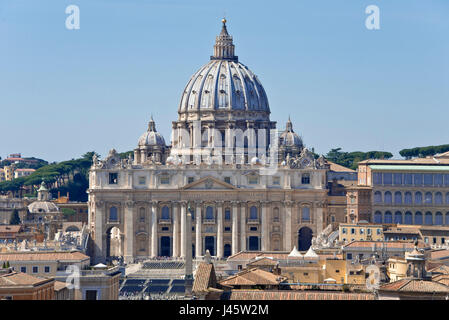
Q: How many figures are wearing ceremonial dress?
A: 0